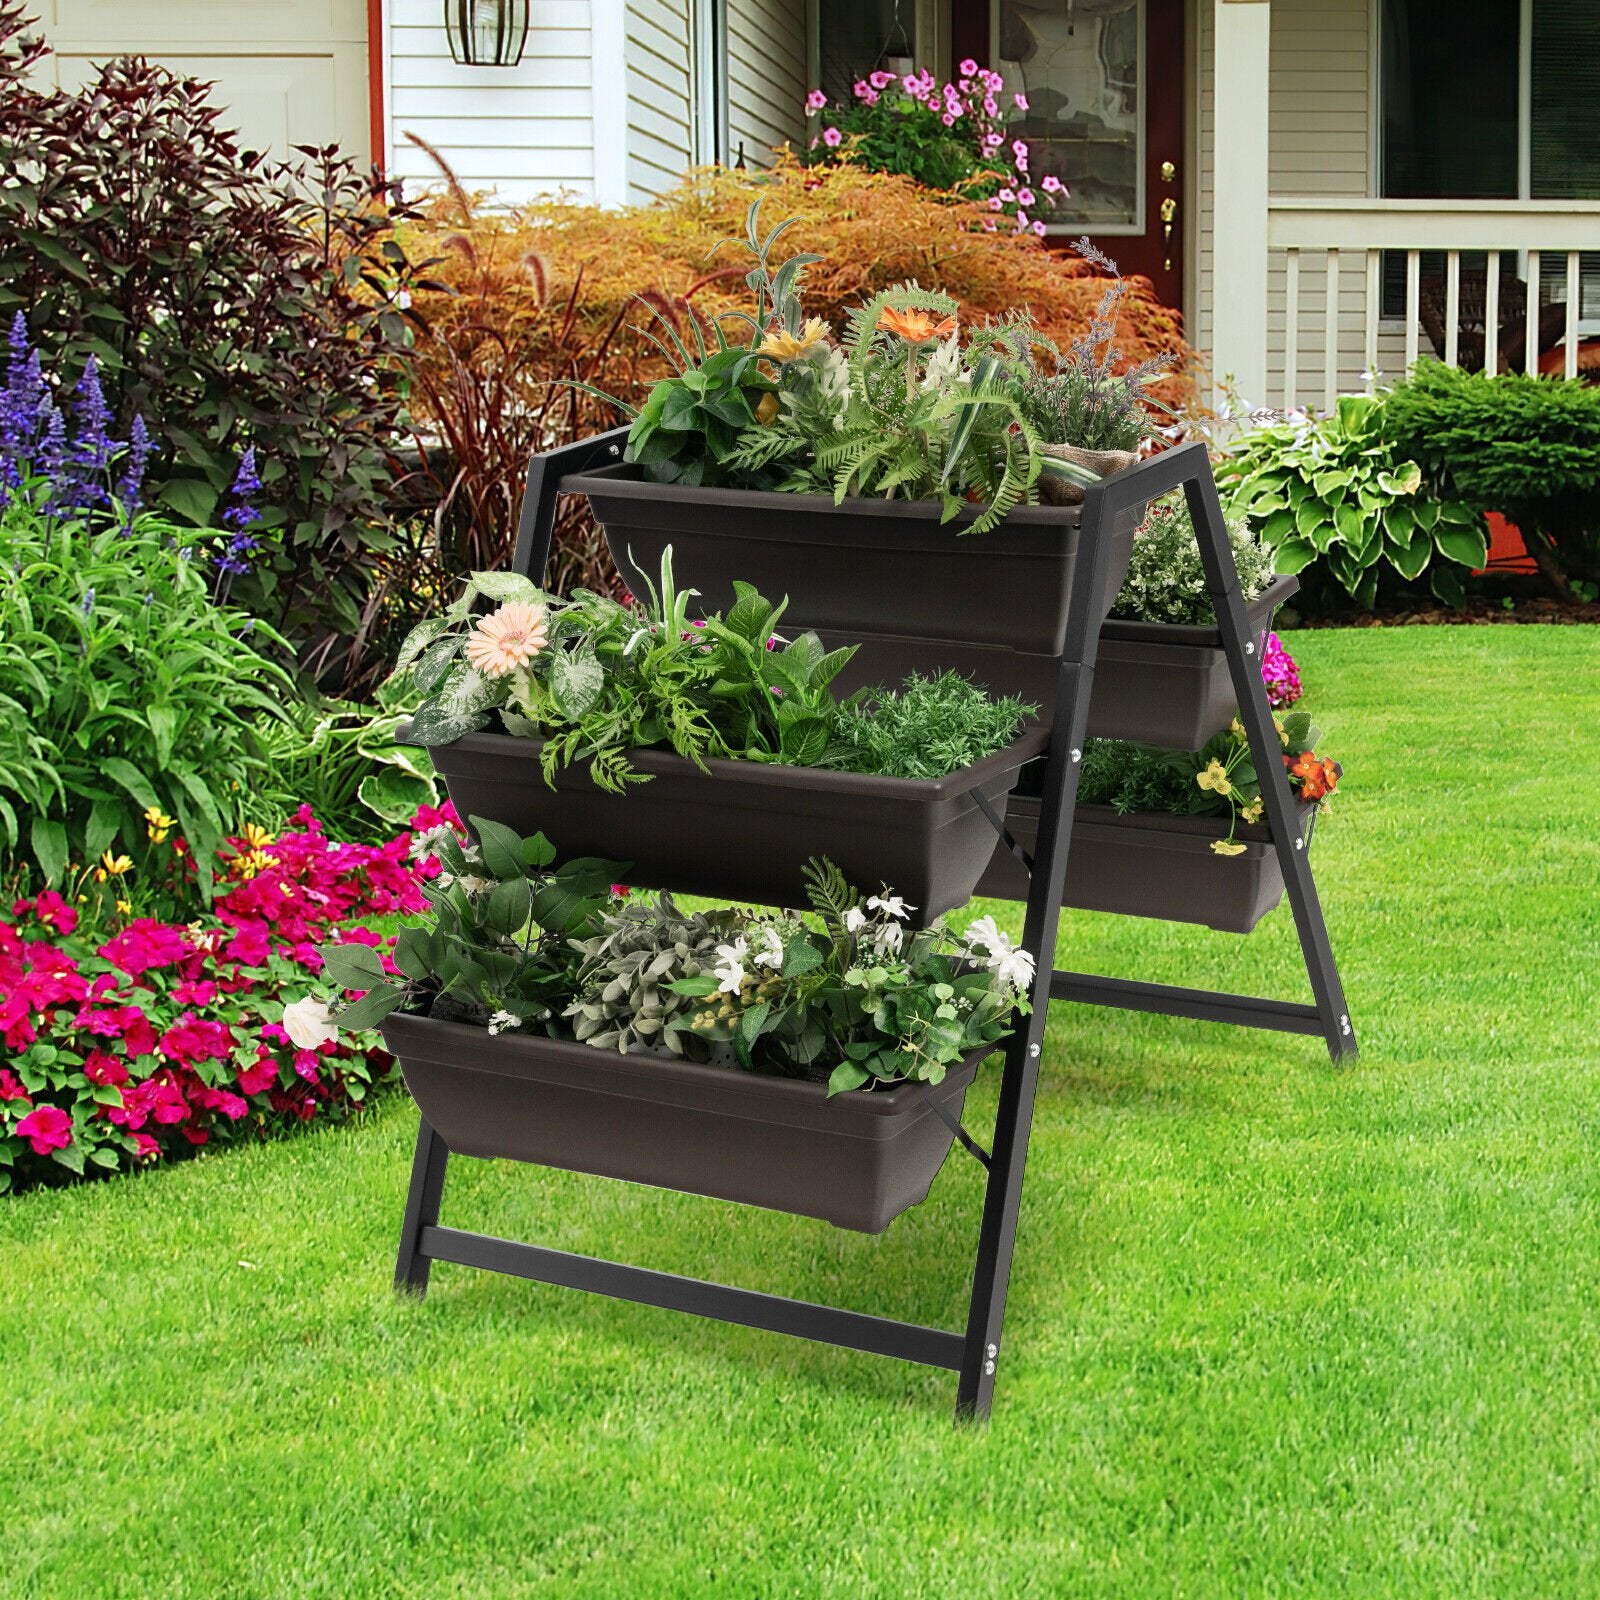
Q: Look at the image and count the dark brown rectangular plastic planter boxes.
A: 5